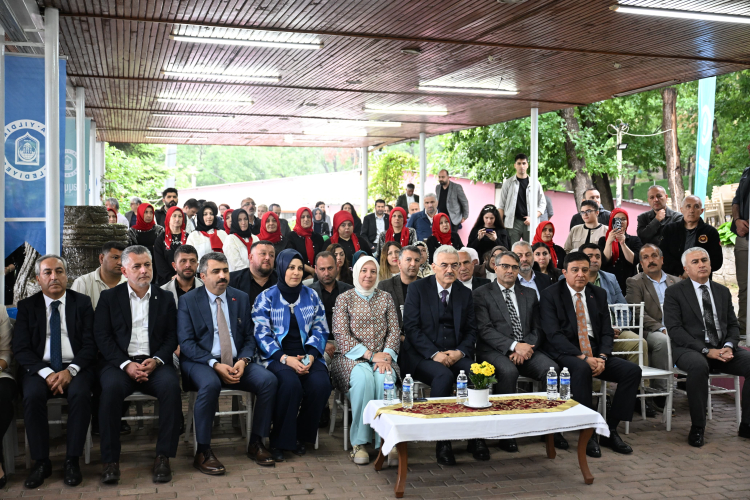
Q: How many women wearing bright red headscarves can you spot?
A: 11